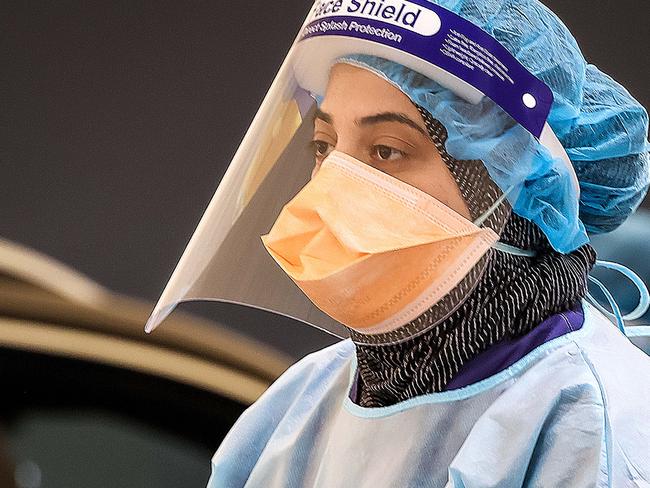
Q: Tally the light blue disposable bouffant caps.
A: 1